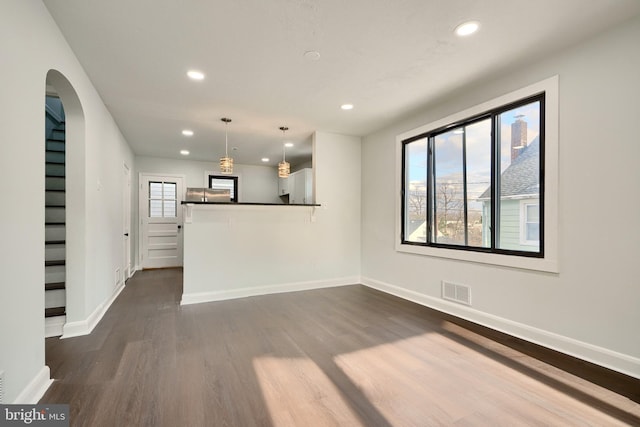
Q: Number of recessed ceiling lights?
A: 7